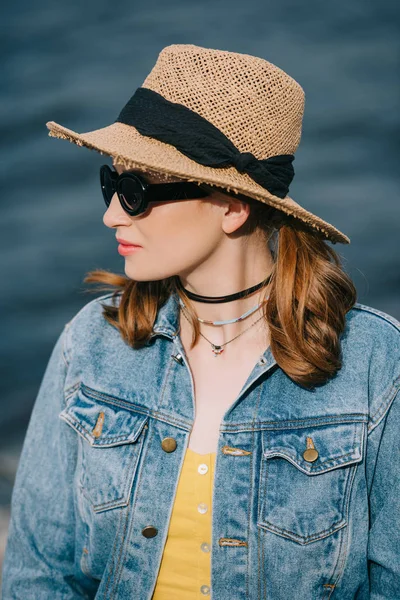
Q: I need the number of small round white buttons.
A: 4